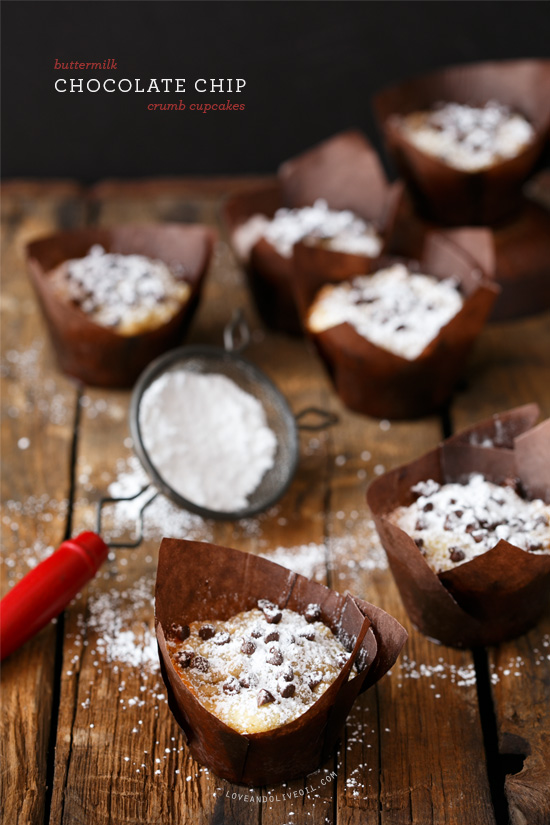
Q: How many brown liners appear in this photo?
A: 6